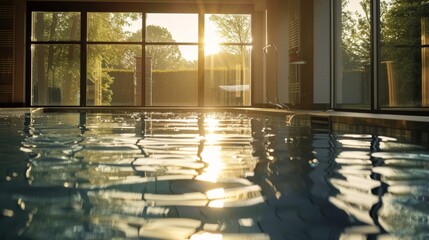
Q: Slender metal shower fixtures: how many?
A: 1